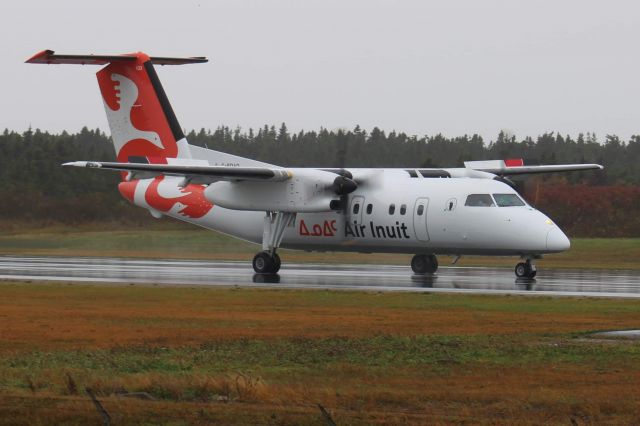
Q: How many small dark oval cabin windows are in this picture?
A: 5